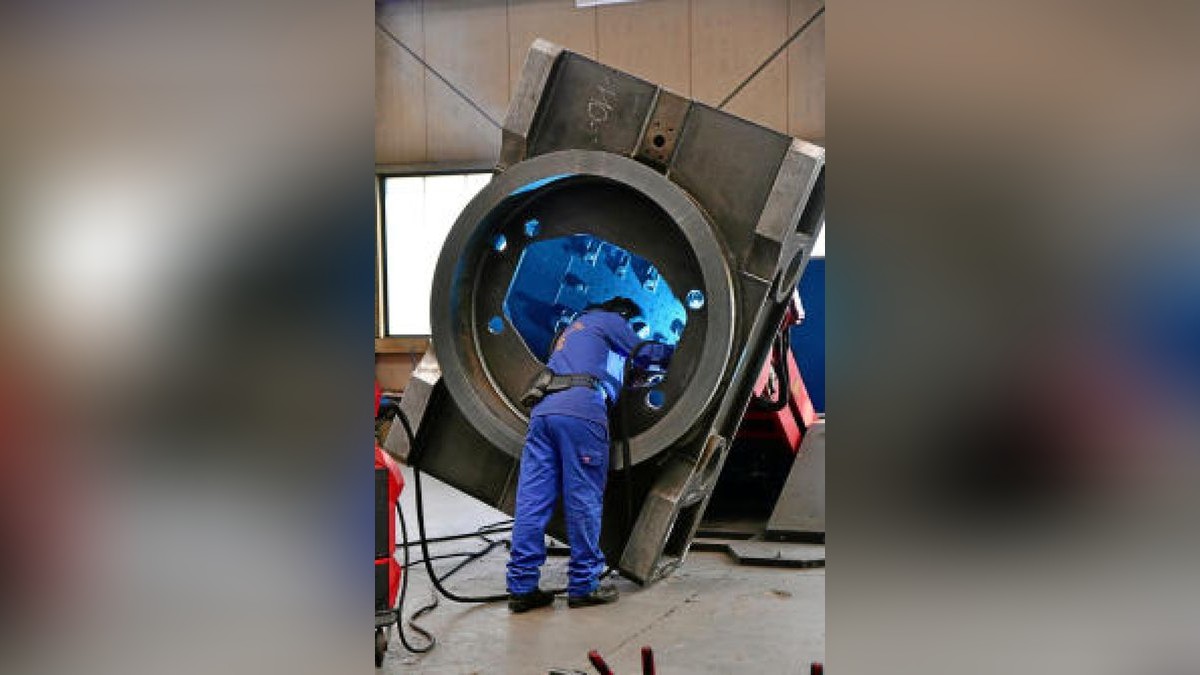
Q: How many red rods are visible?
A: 3